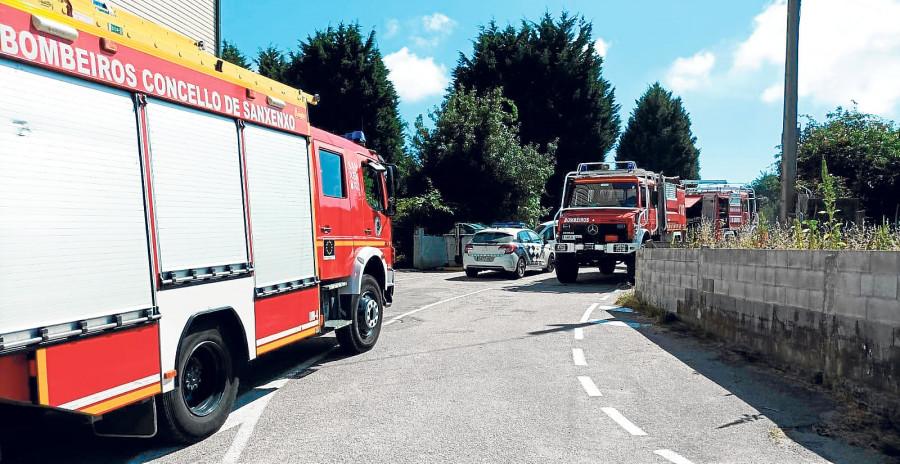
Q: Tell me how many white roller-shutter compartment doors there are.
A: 3